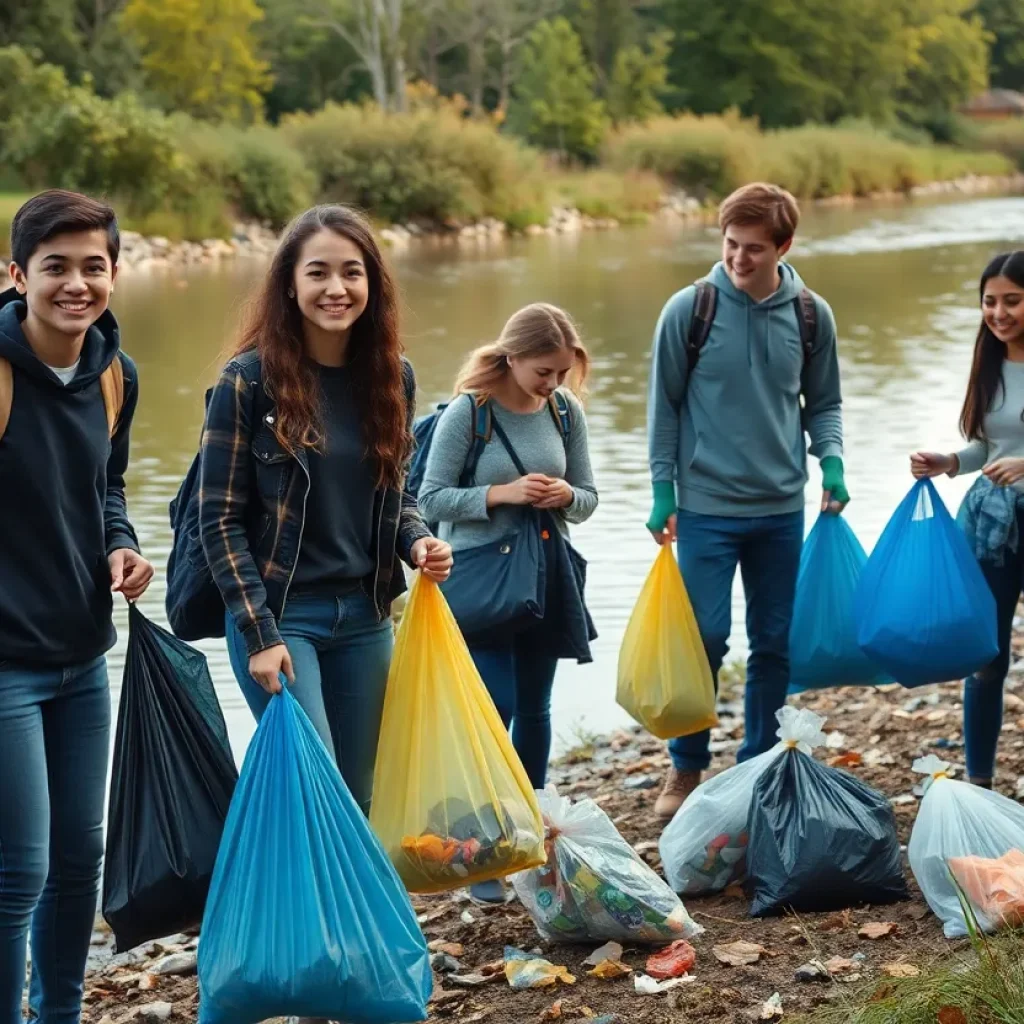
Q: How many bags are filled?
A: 10